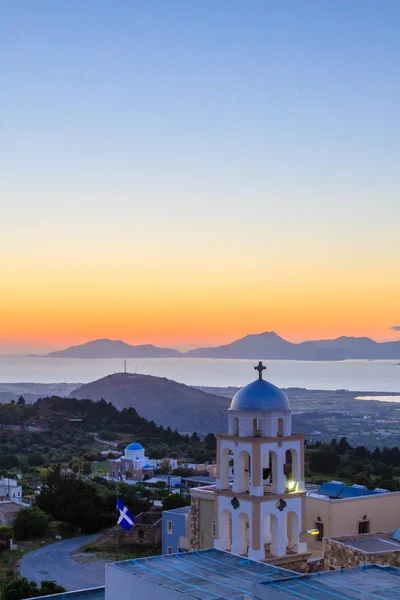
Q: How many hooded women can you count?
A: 0